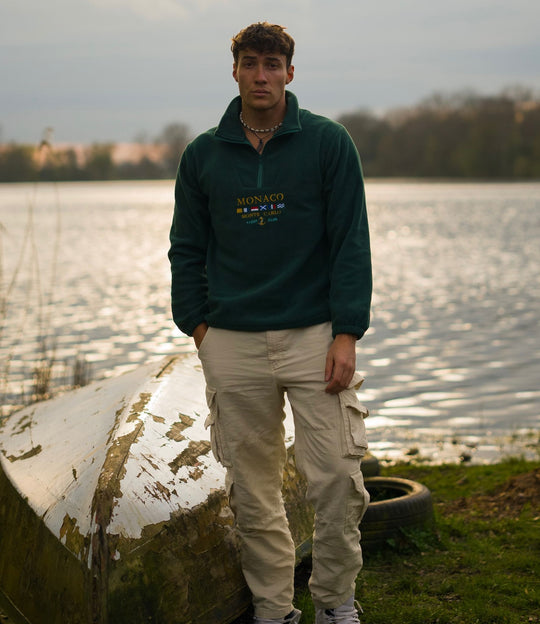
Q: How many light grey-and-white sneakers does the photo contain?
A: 2